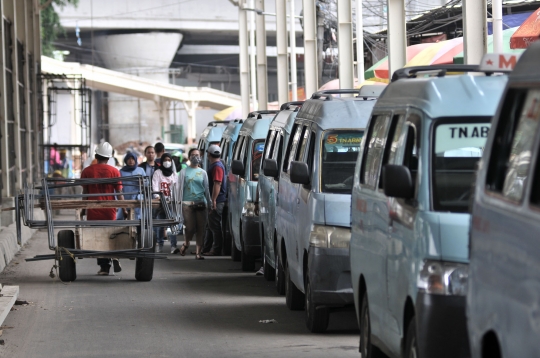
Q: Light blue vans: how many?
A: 7